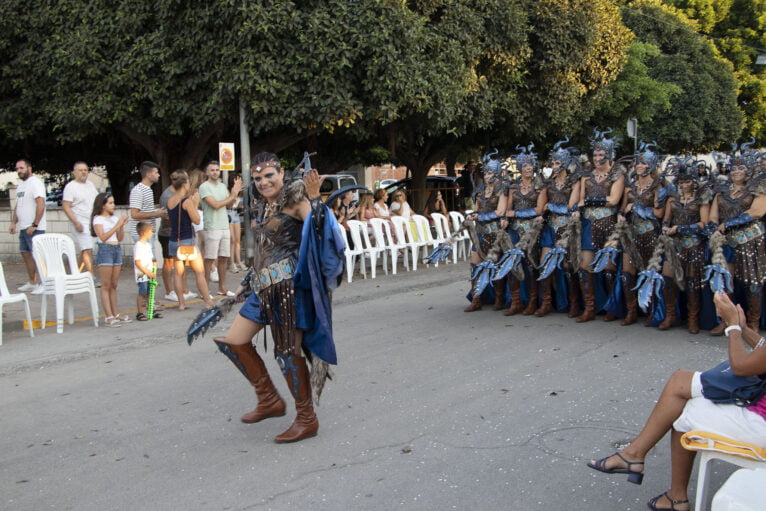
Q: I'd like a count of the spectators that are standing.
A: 10